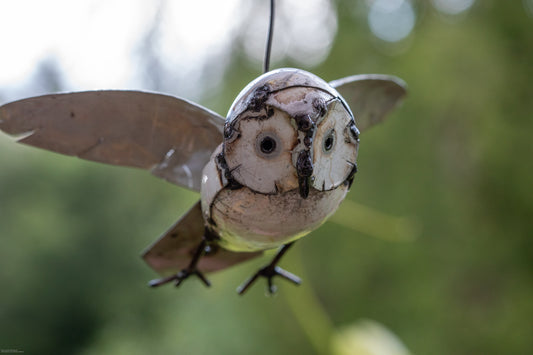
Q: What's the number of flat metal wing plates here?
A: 2